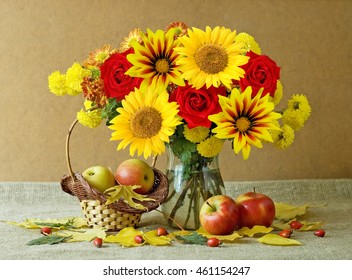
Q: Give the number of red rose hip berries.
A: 8